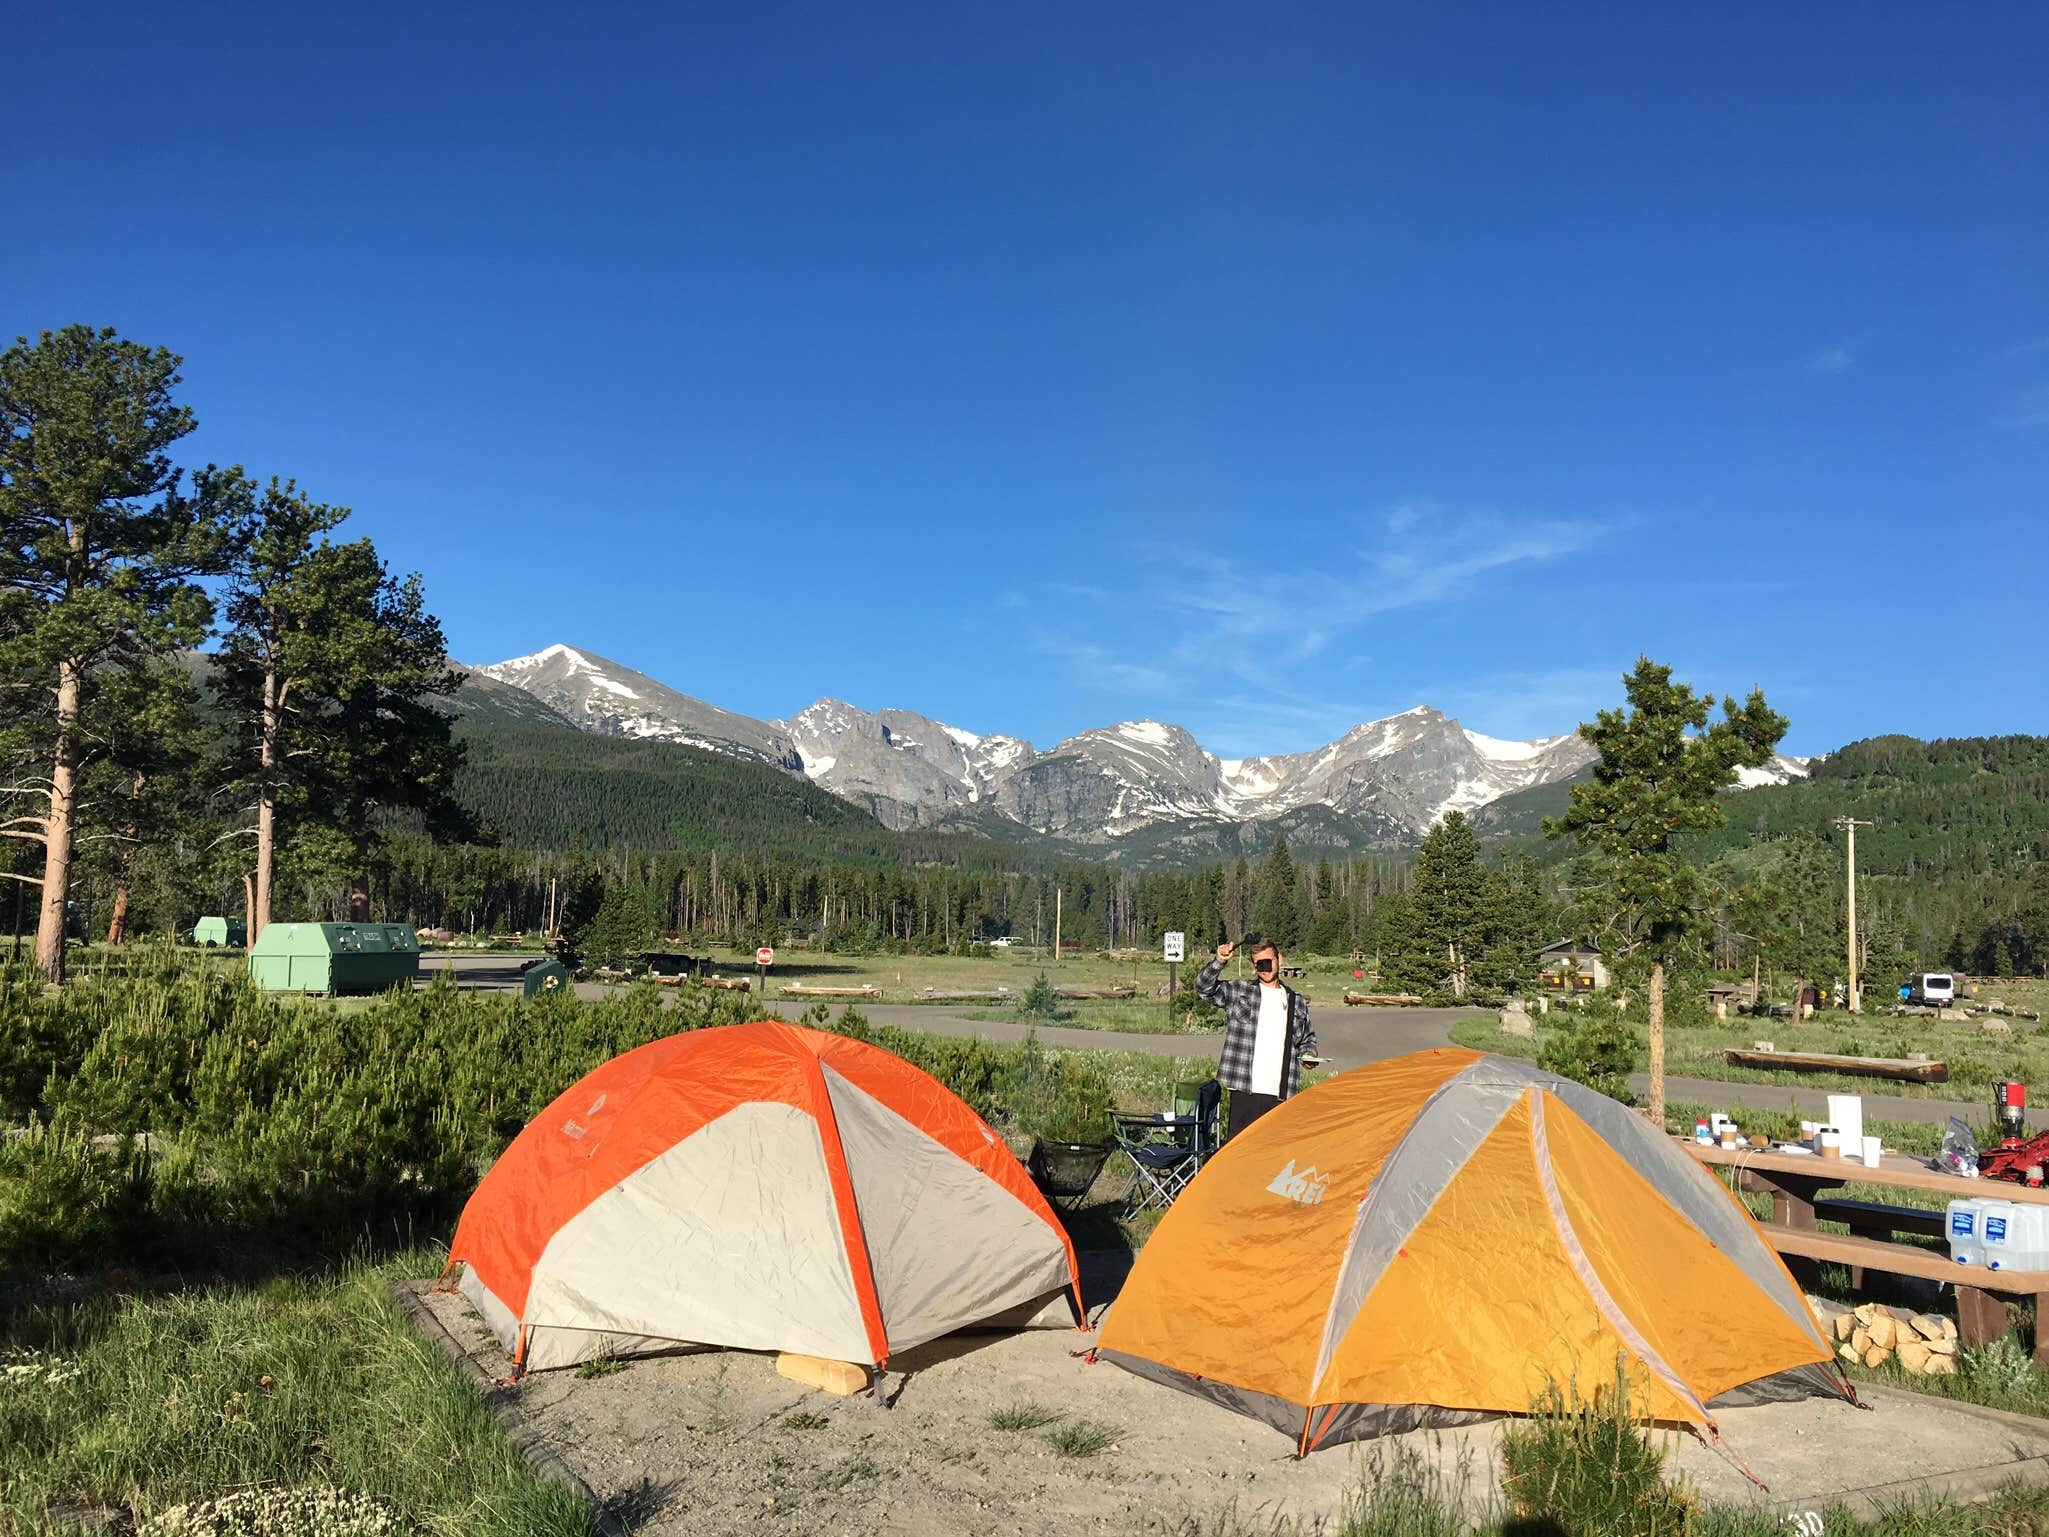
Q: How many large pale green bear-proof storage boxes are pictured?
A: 2